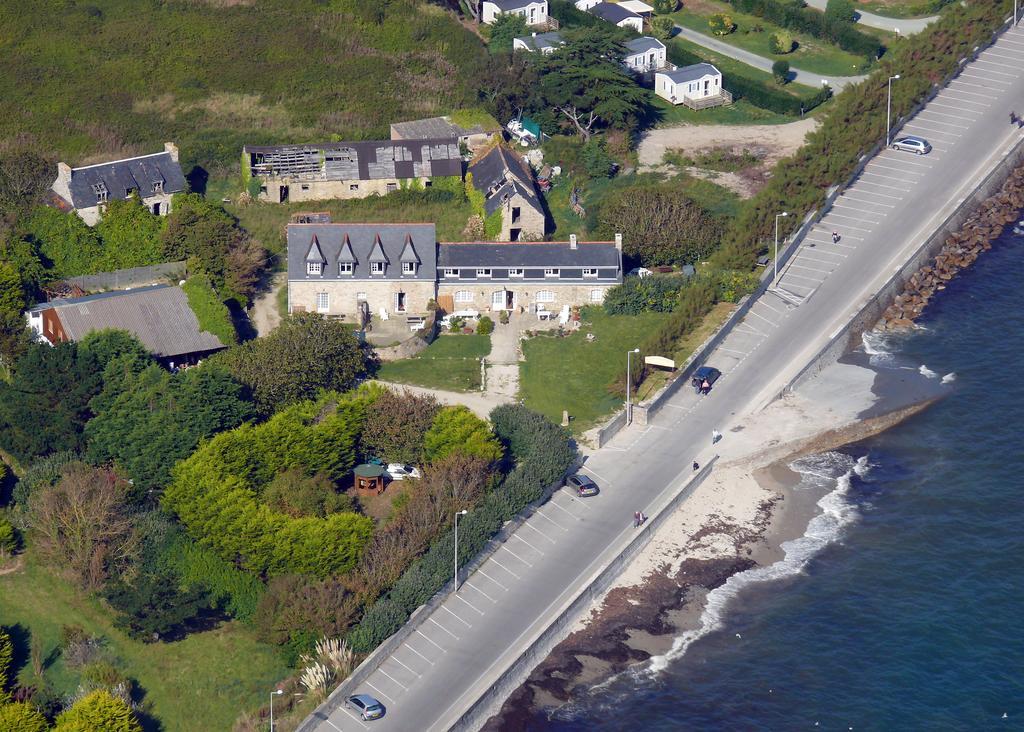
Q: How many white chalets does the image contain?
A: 6